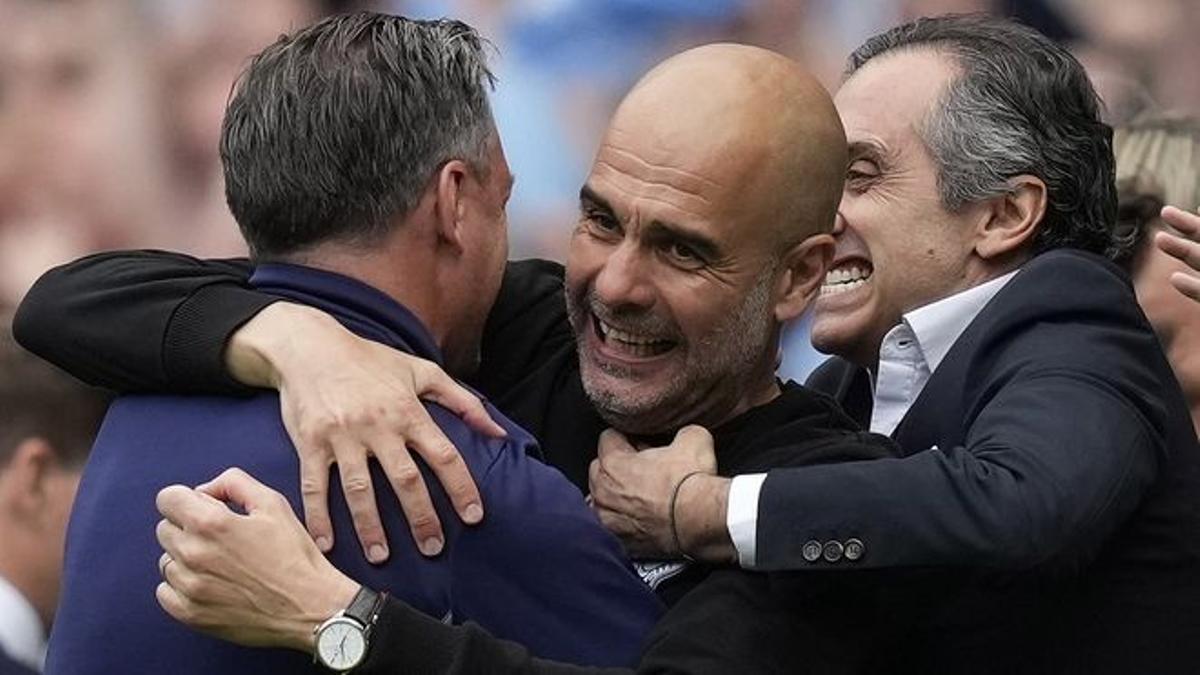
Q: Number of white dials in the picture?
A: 1